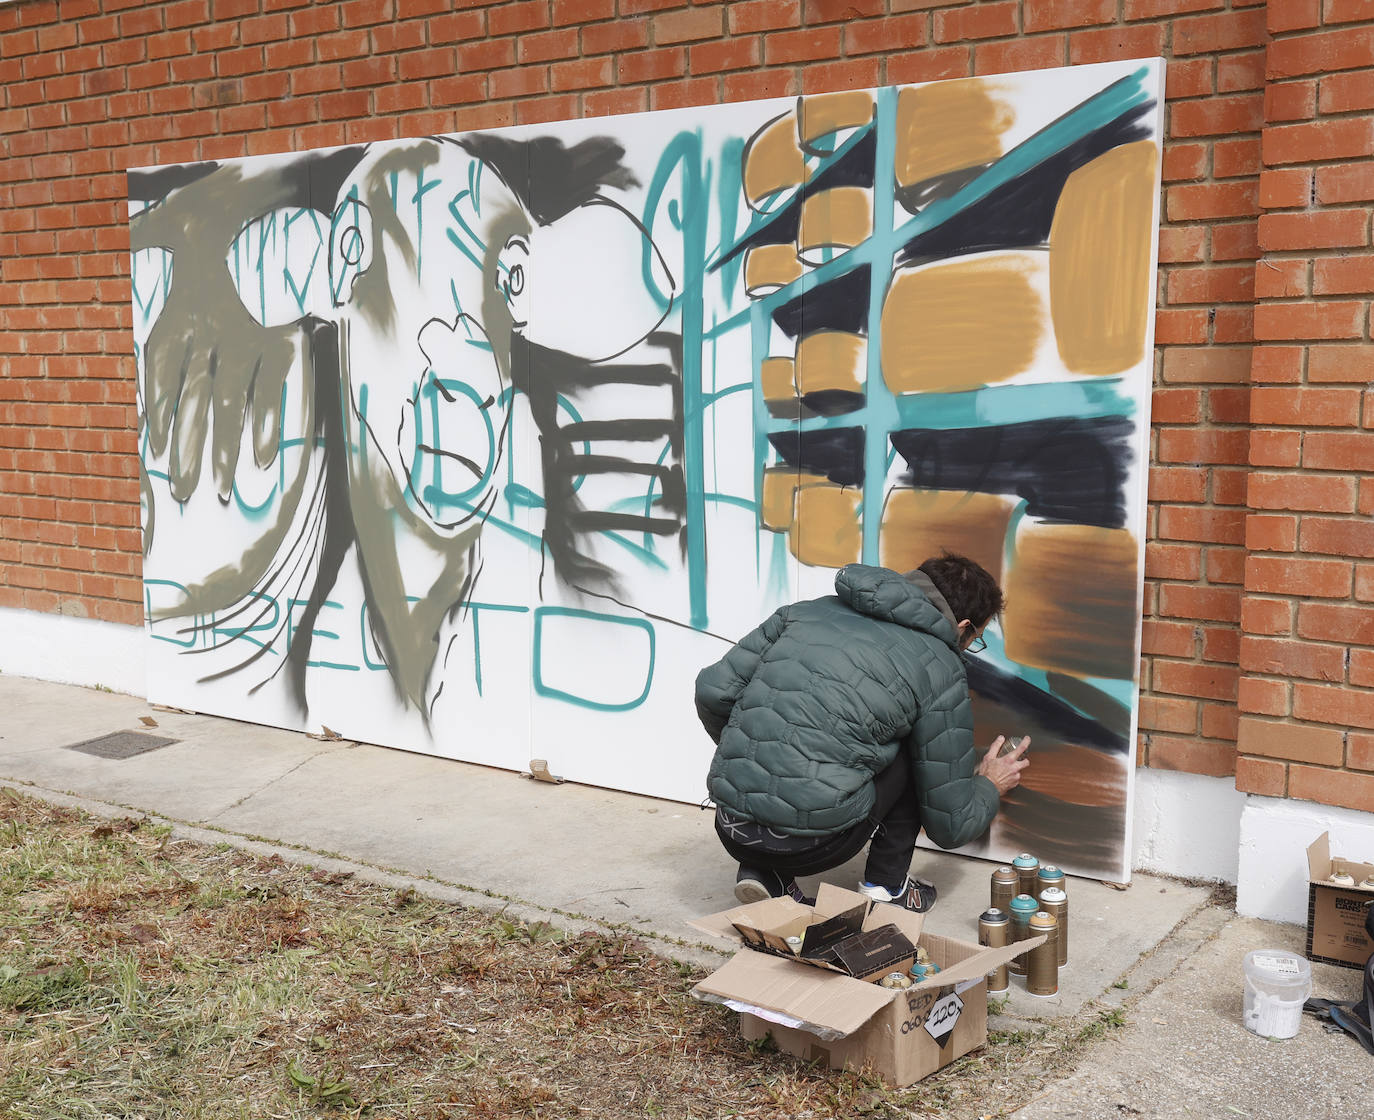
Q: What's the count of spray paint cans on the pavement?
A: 7